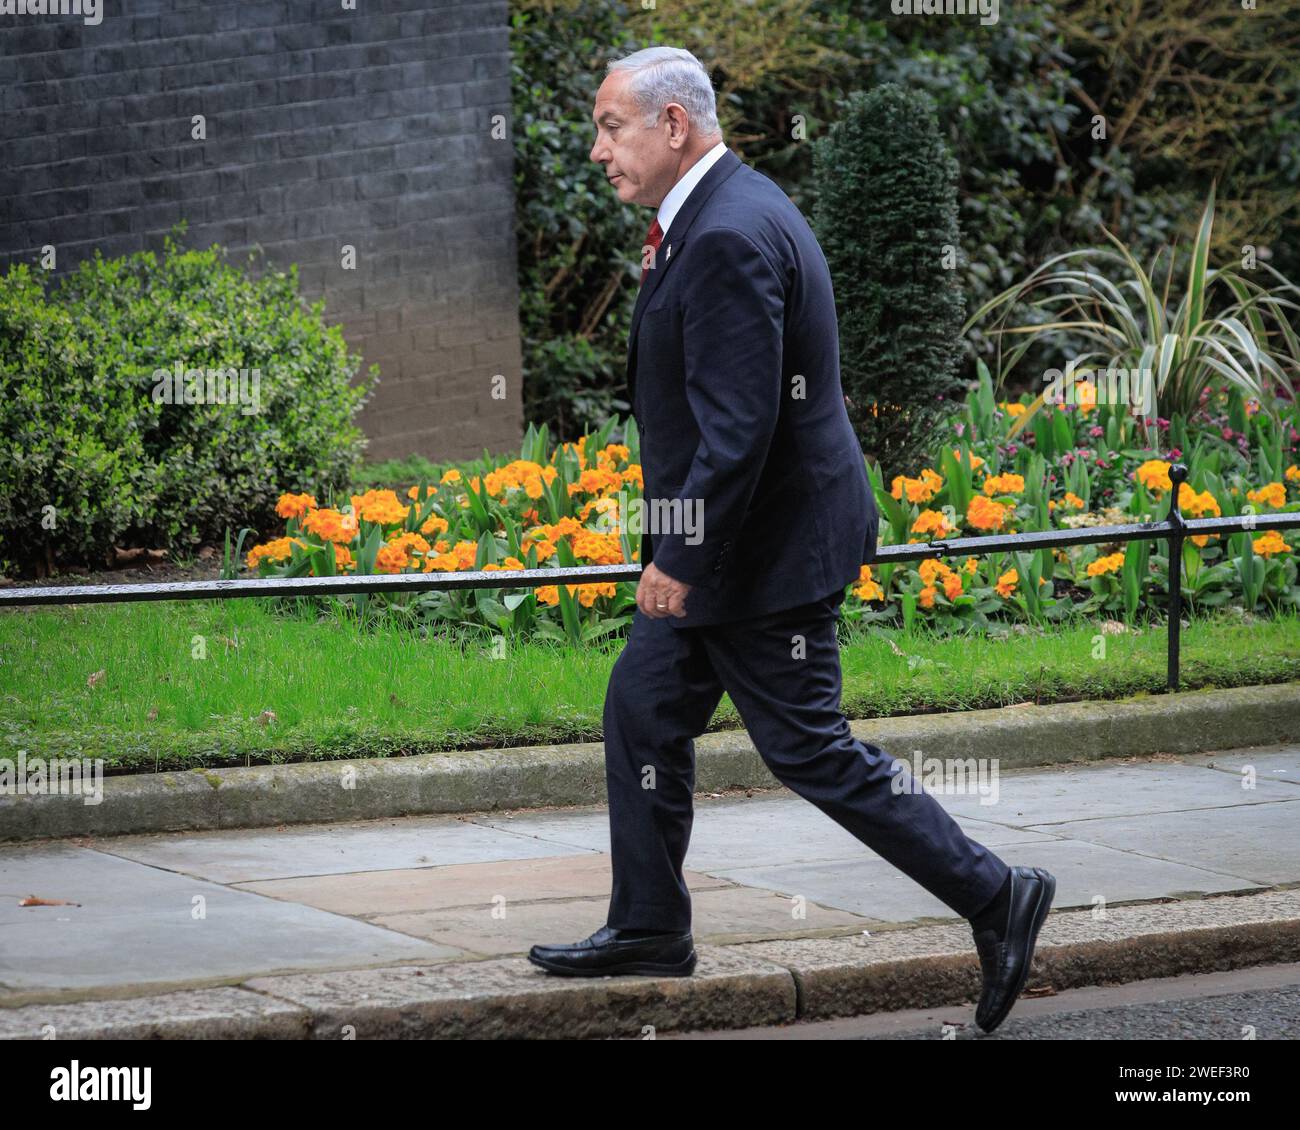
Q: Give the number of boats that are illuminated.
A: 0